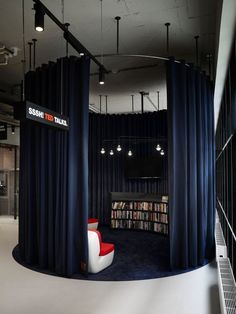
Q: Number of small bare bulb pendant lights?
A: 6